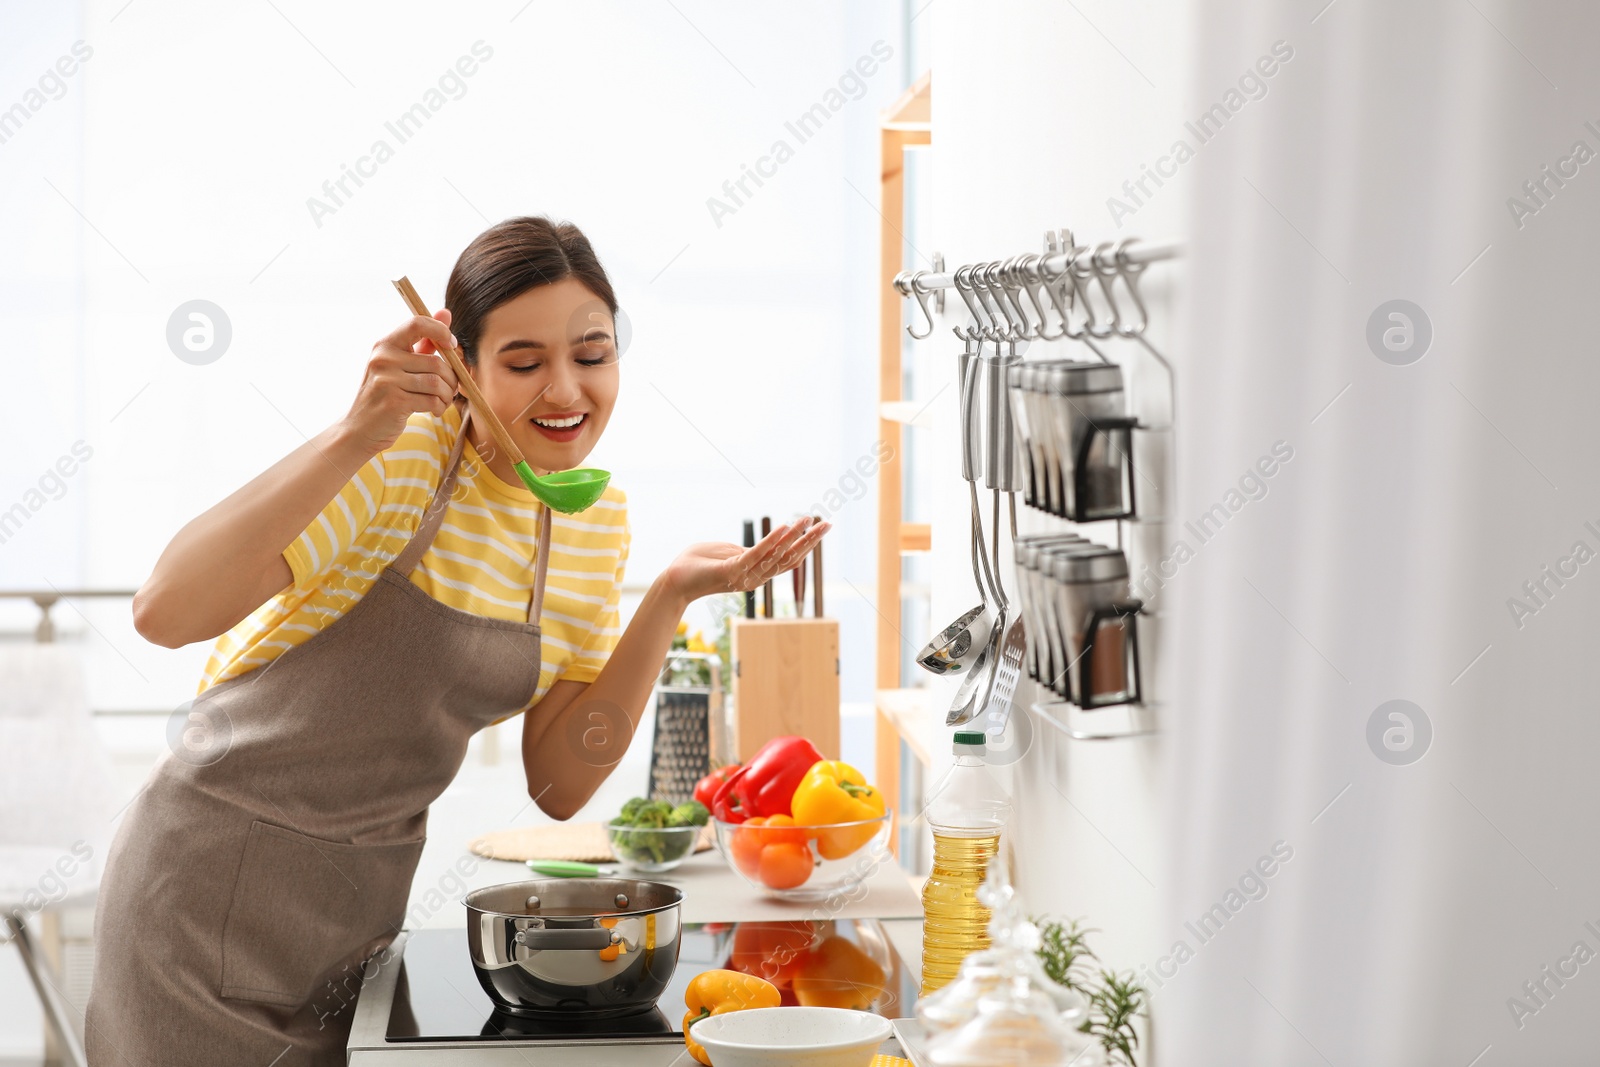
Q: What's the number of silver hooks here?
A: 10